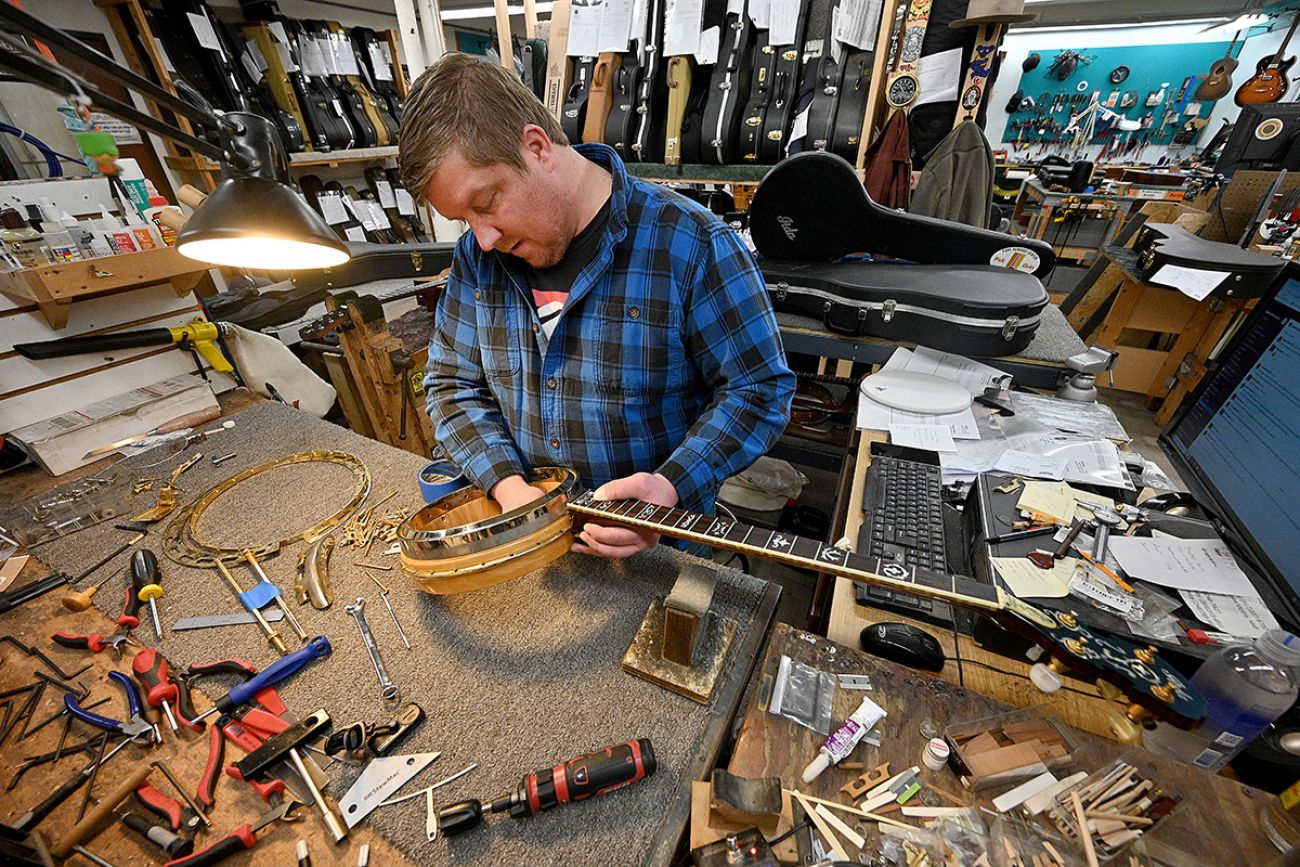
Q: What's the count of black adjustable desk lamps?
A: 1